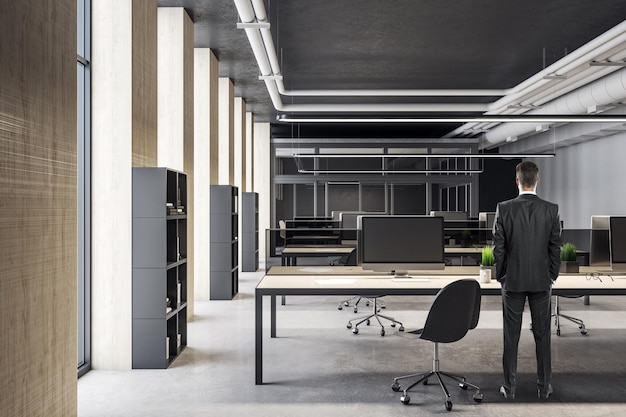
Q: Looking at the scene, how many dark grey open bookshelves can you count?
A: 3